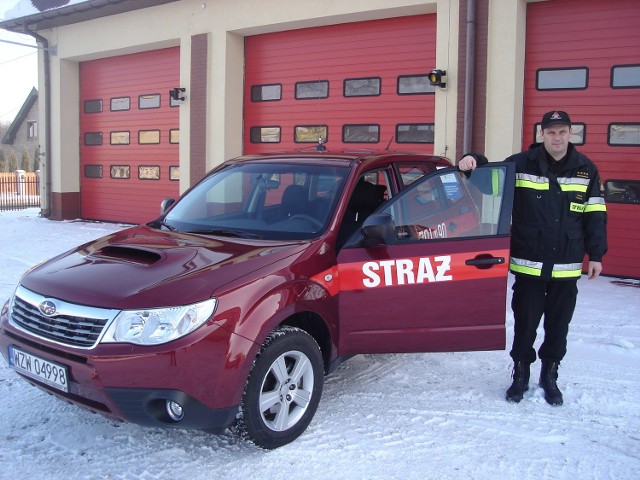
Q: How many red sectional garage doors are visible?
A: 3